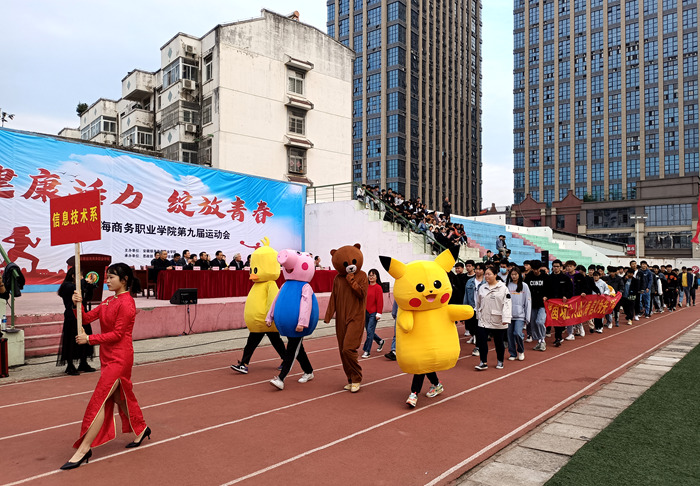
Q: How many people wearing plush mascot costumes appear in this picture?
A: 4